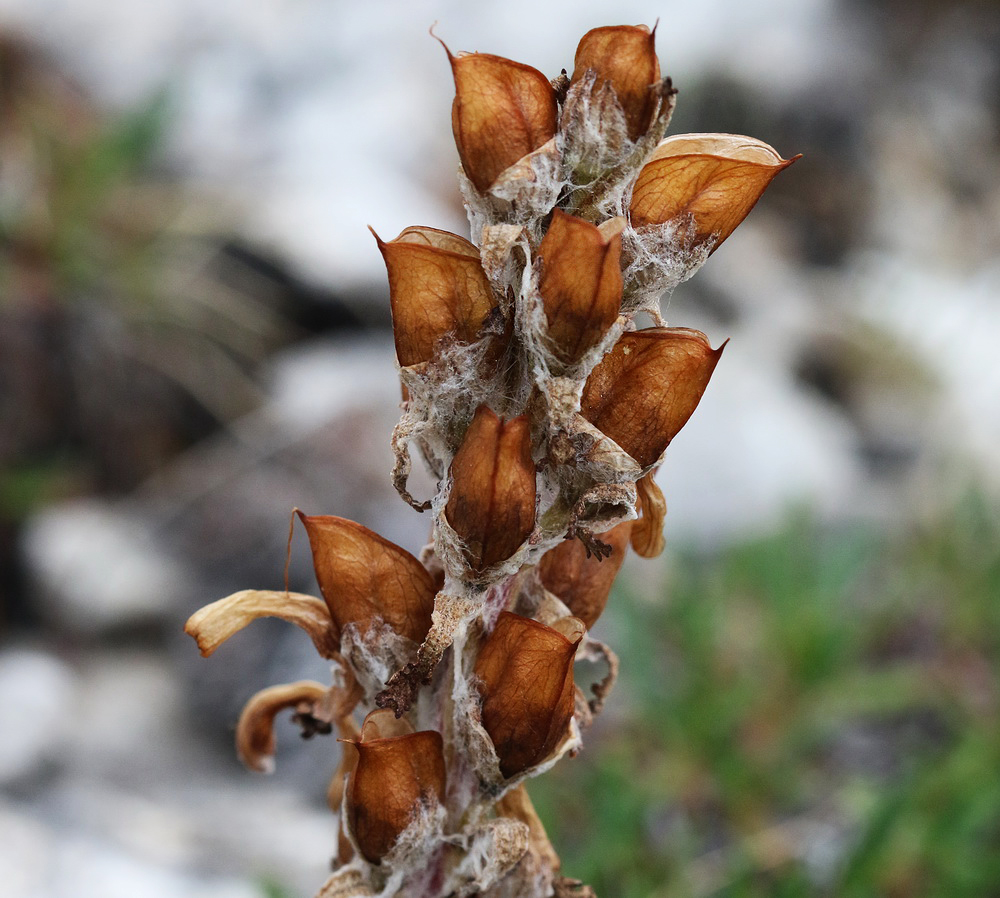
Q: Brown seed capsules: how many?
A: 11